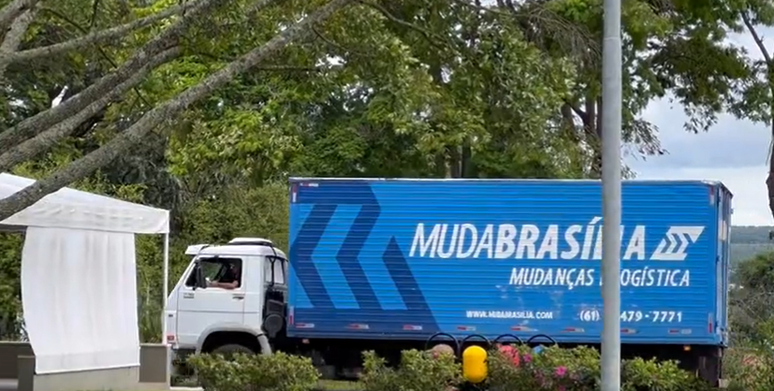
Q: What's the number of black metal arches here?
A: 4